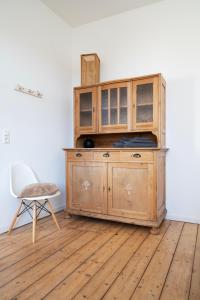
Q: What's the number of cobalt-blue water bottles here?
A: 0